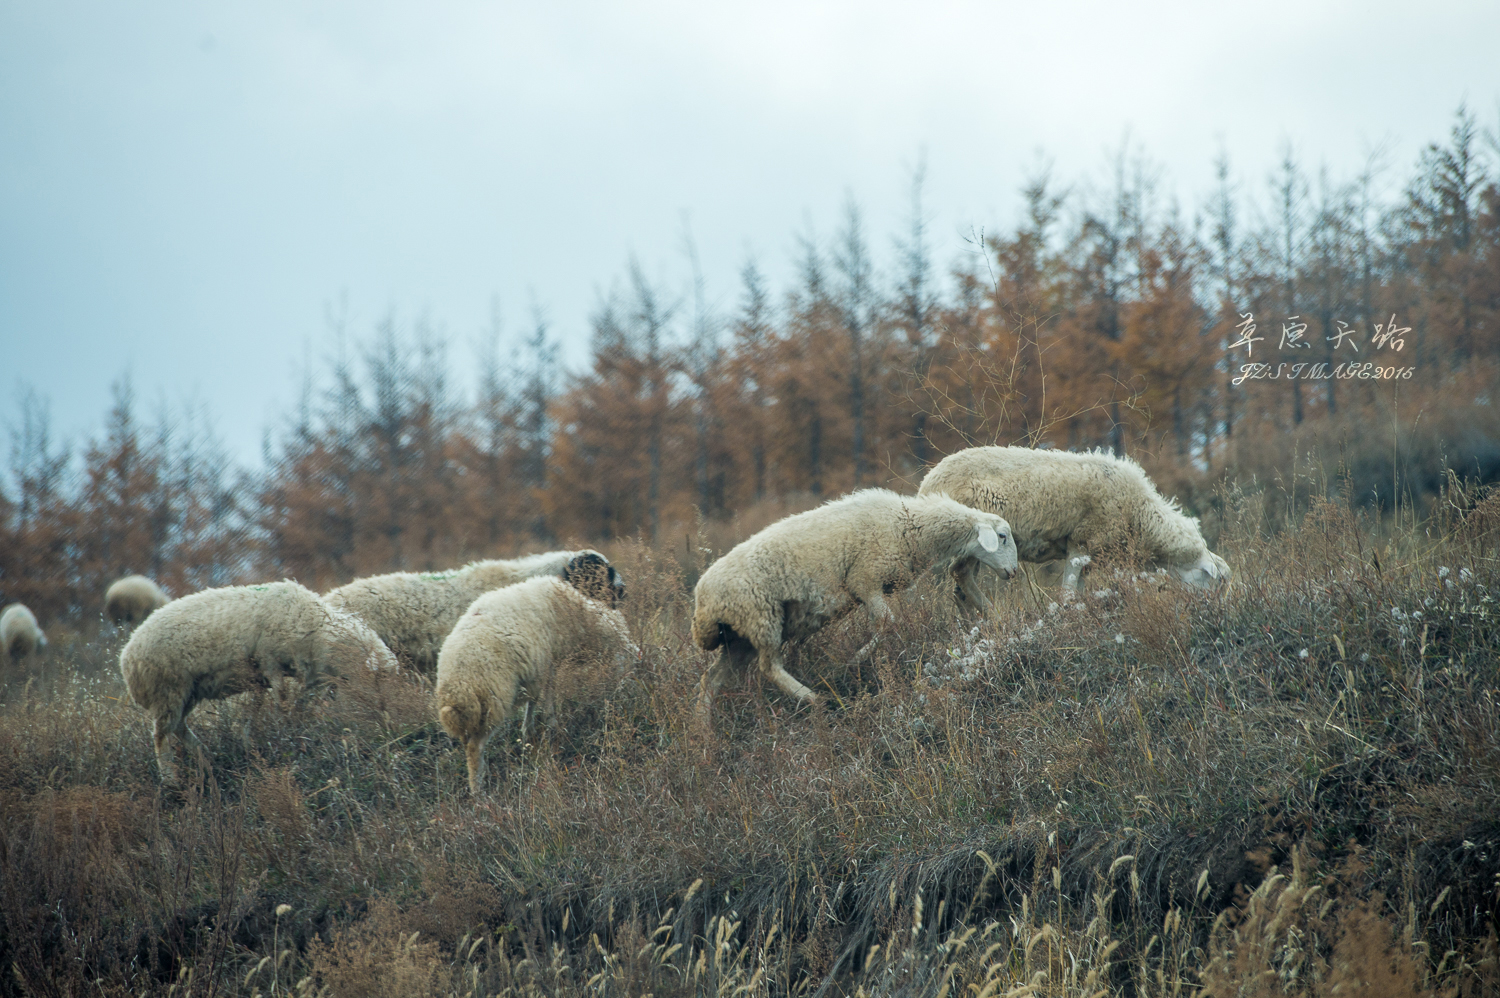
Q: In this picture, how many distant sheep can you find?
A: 2